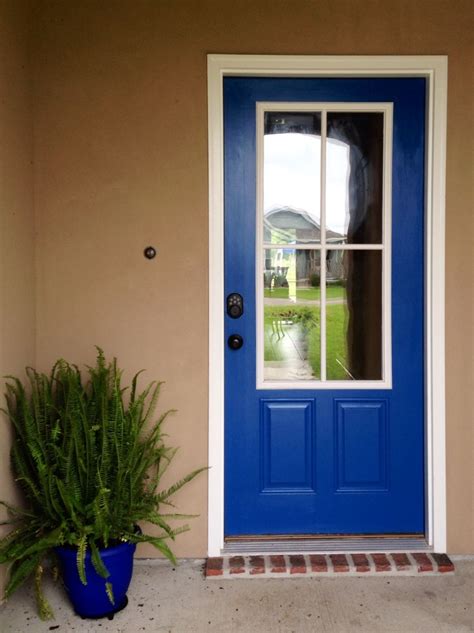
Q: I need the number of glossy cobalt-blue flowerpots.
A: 1